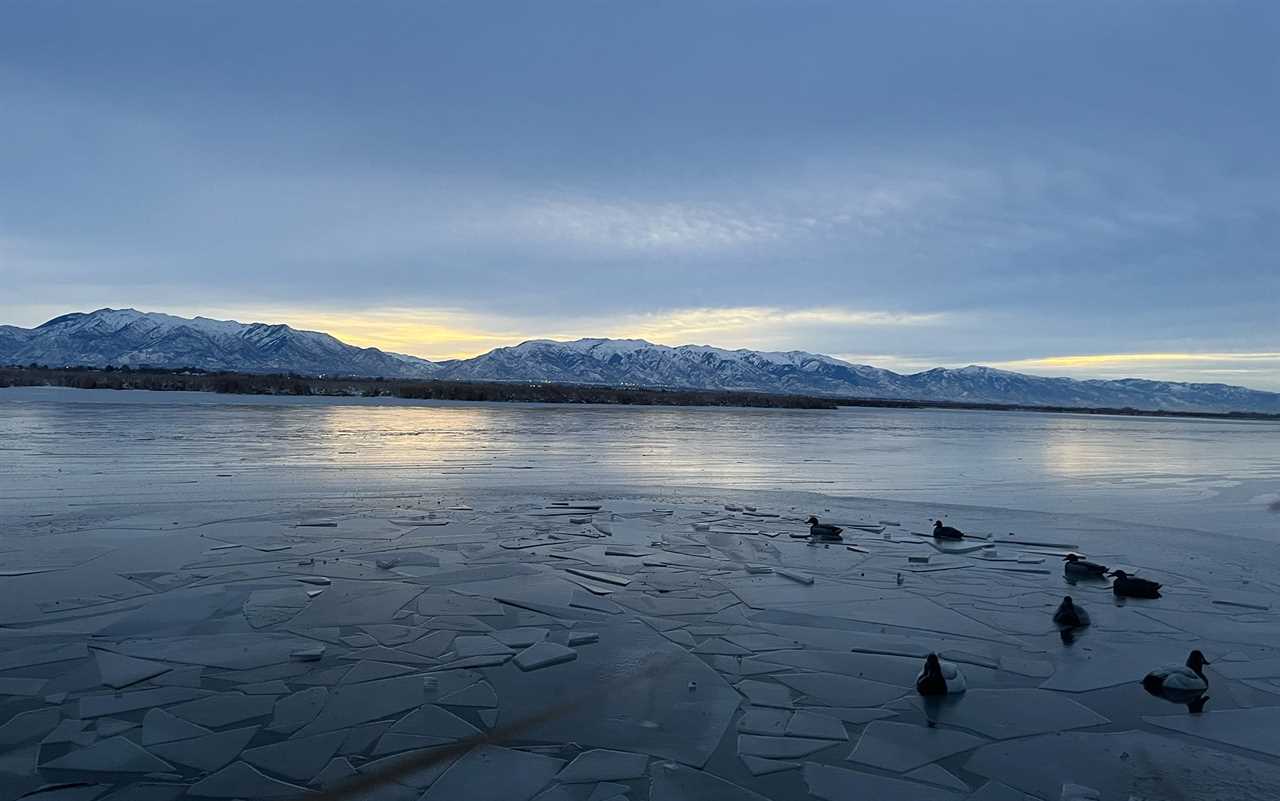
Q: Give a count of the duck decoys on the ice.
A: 7